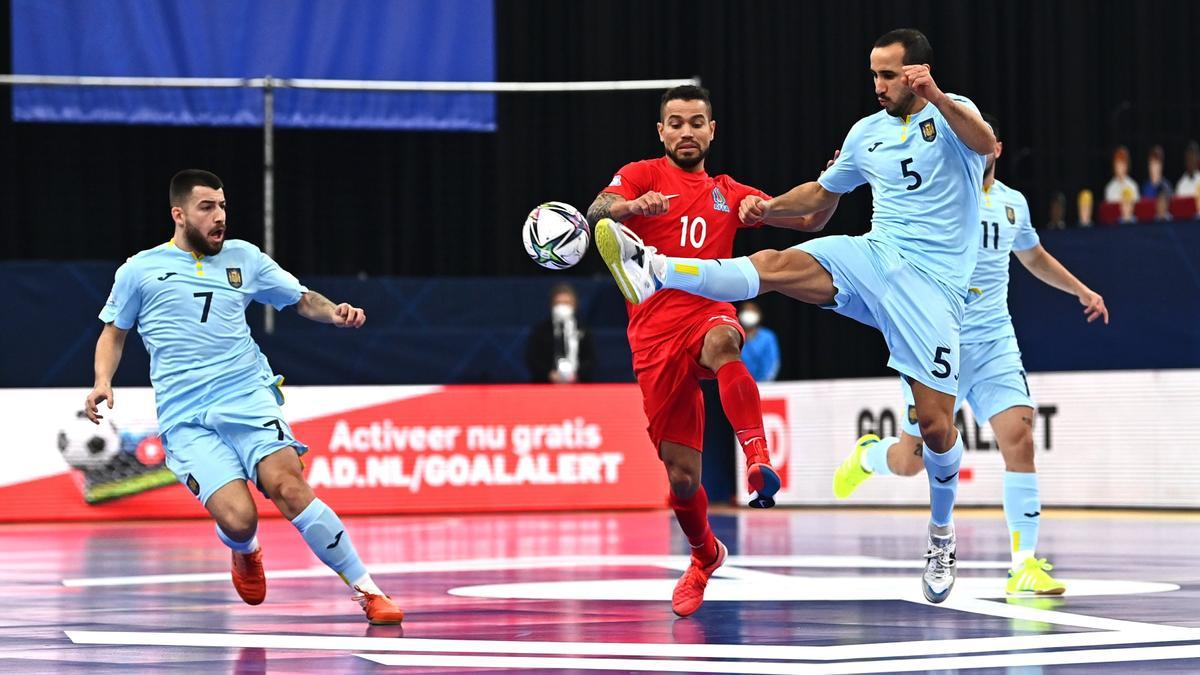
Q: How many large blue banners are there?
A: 1